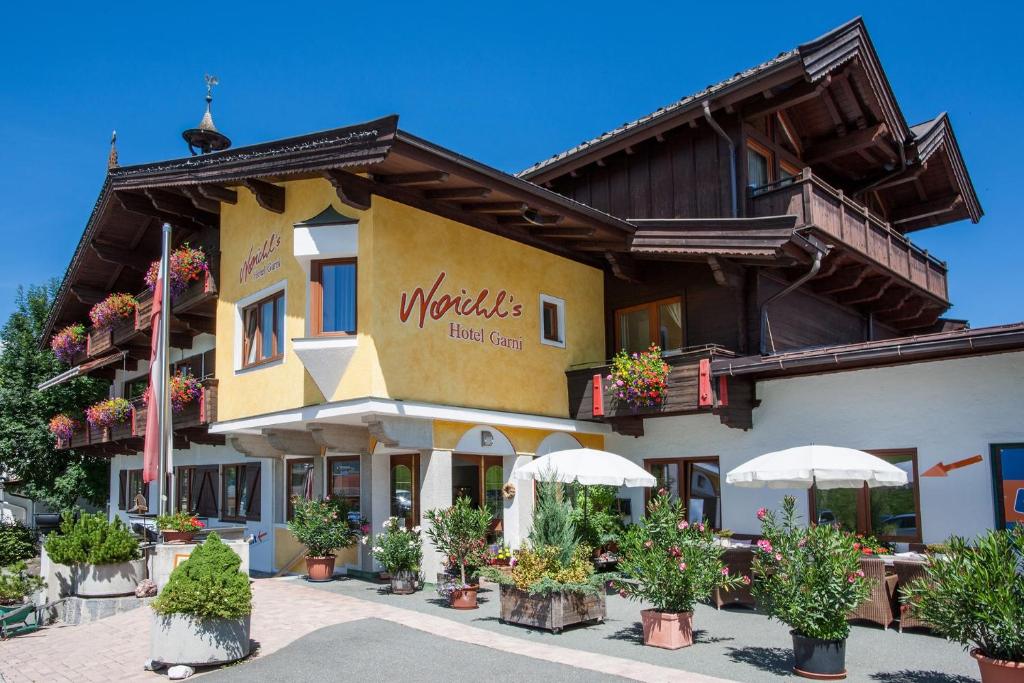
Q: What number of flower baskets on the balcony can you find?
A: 7